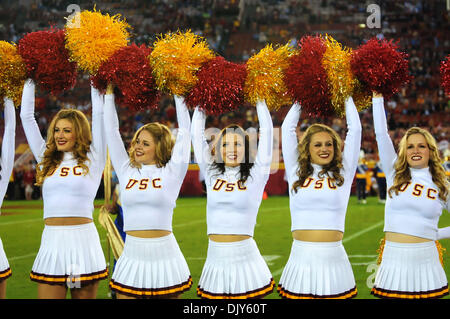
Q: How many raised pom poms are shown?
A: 11